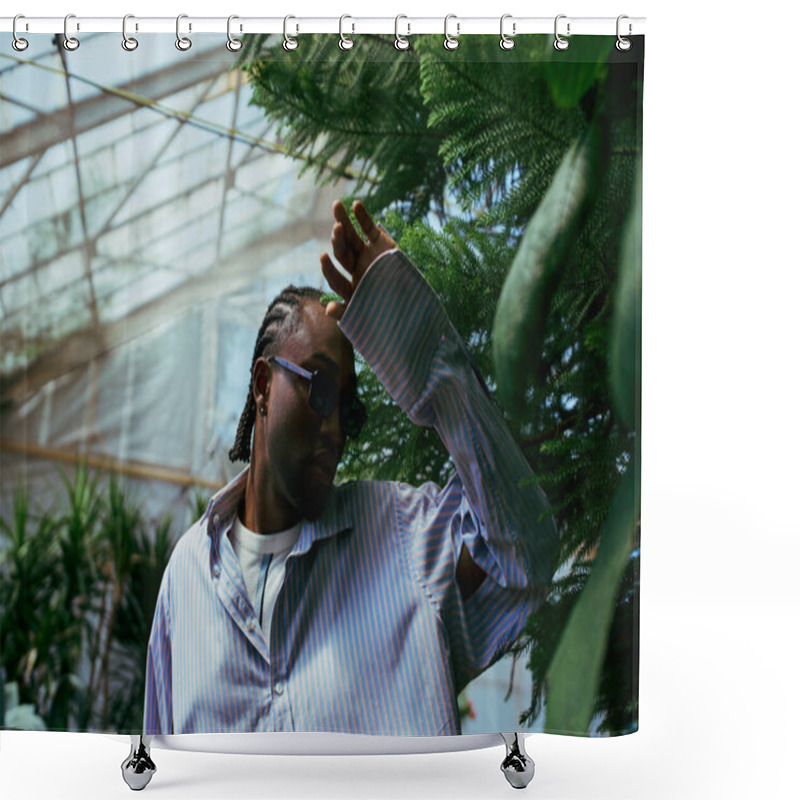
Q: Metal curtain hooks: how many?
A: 12